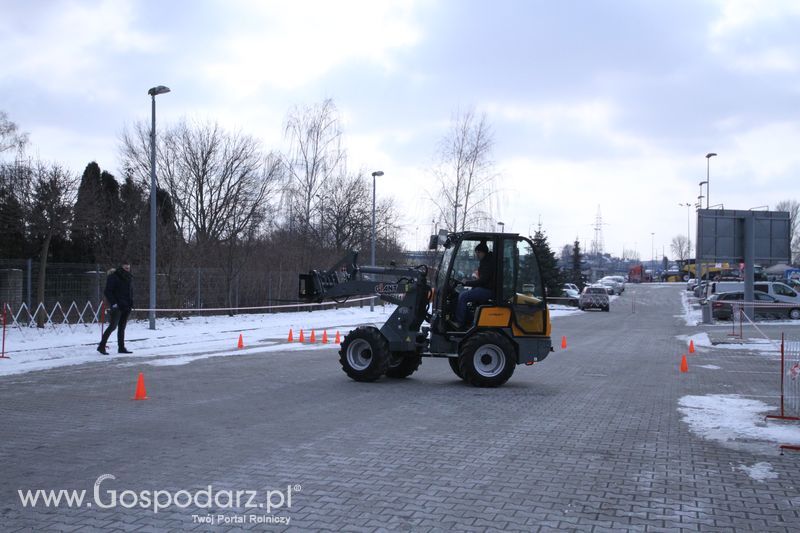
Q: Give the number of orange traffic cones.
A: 10